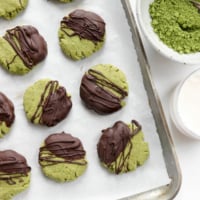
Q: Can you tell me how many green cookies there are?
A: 10